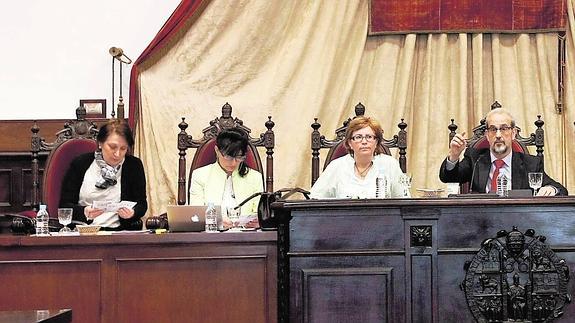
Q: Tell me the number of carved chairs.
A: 4